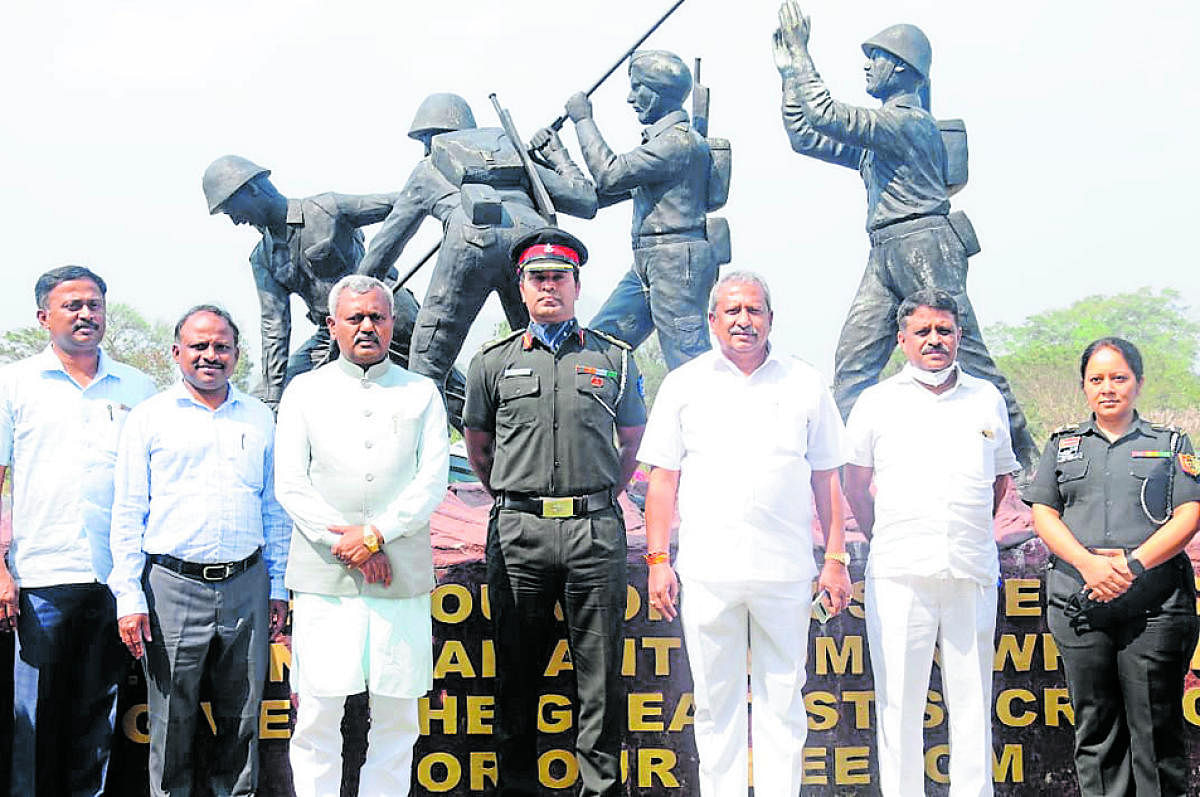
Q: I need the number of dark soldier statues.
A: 4